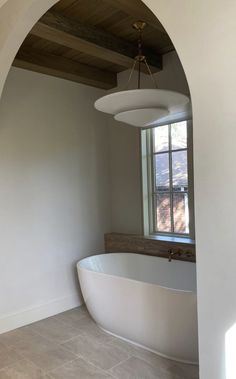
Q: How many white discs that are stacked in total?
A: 2